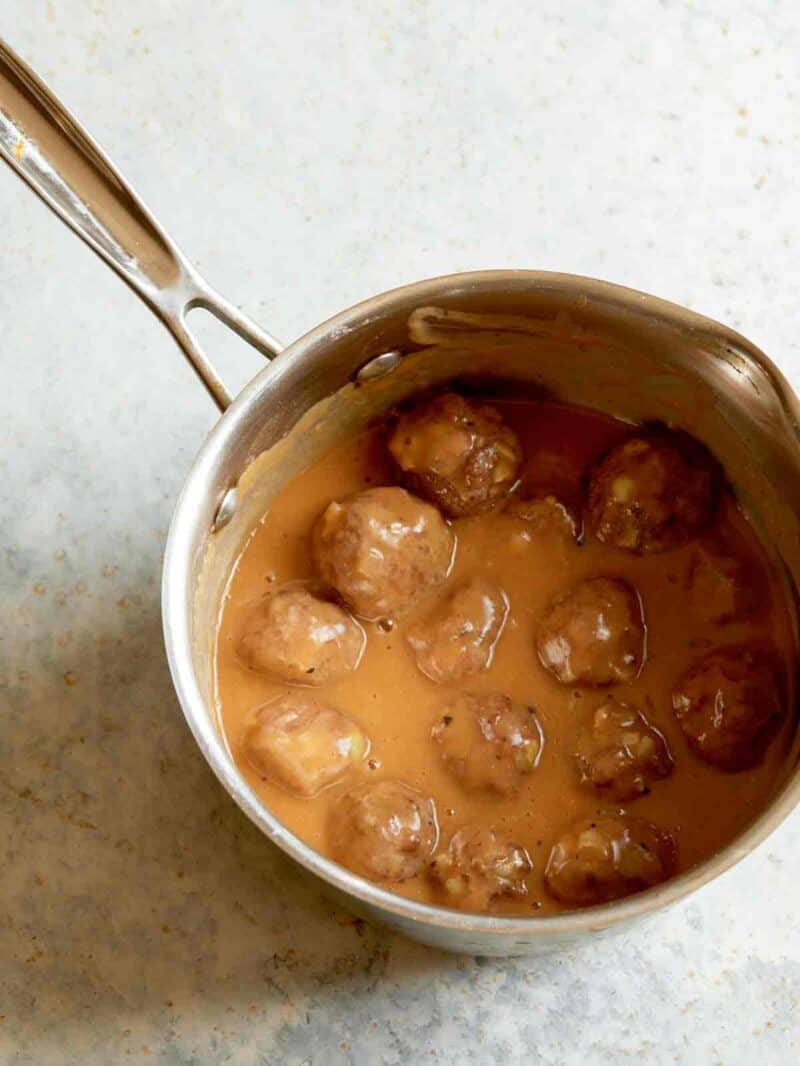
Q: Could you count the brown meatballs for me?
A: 15